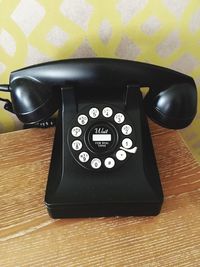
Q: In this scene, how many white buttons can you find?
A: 12